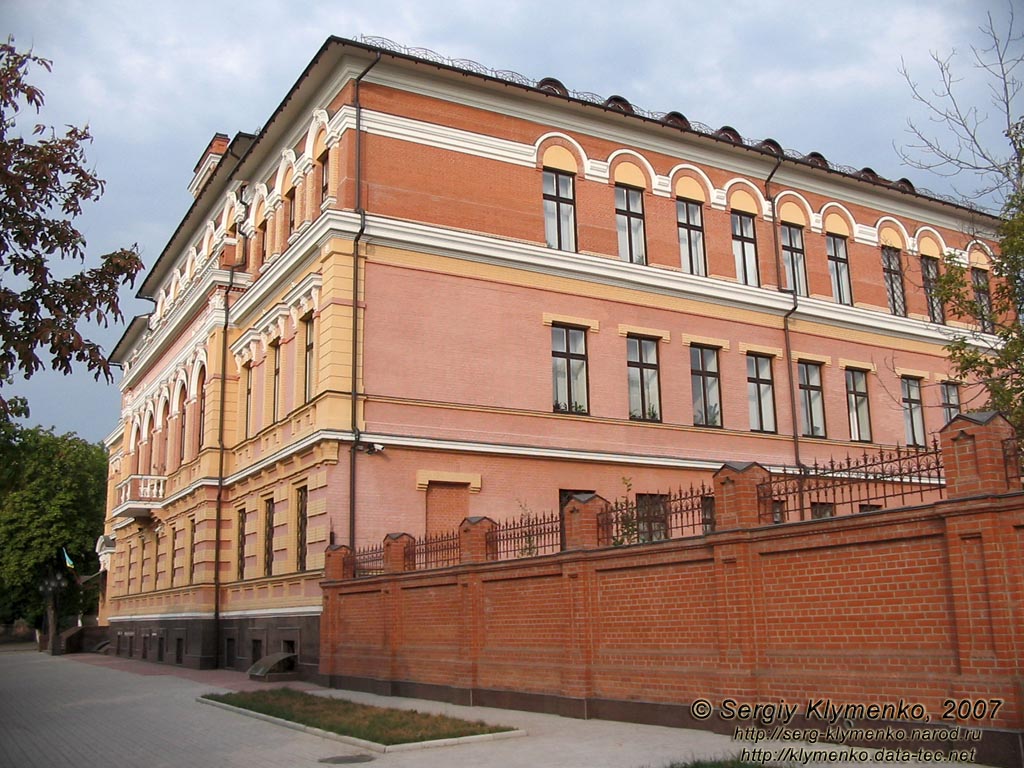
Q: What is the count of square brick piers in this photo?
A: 6